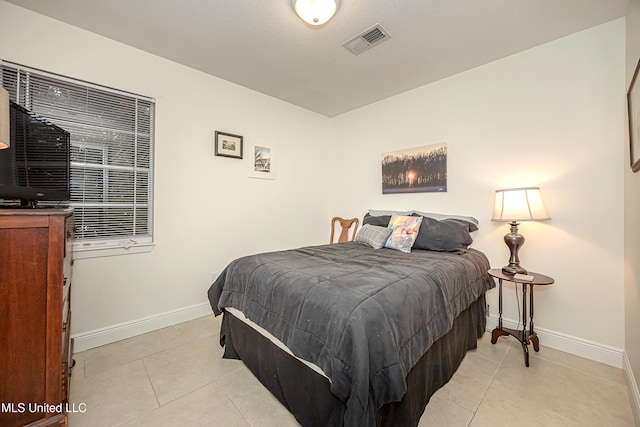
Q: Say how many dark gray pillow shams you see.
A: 2